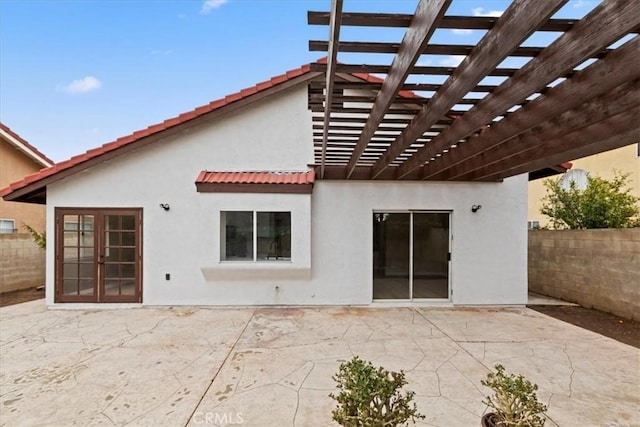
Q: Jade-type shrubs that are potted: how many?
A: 2